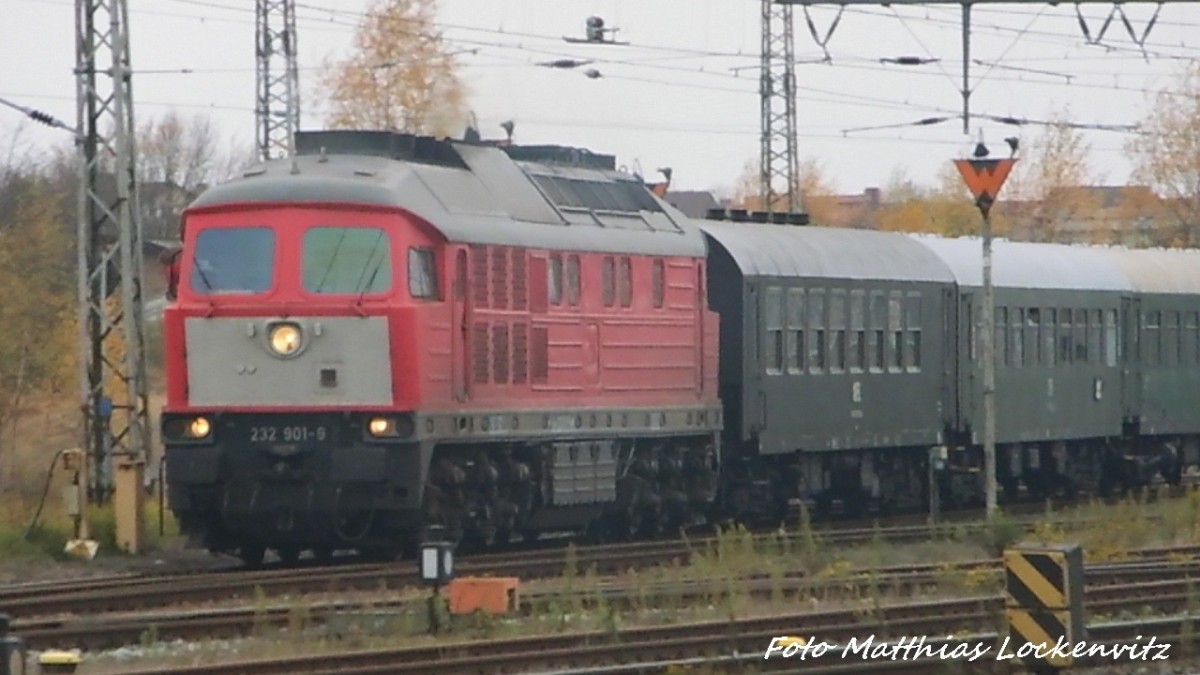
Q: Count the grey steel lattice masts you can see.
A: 3